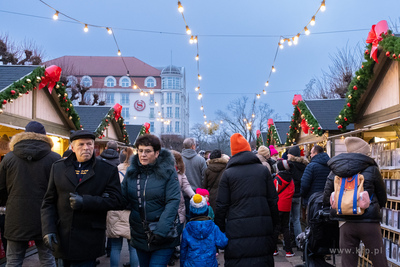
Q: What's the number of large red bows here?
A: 7